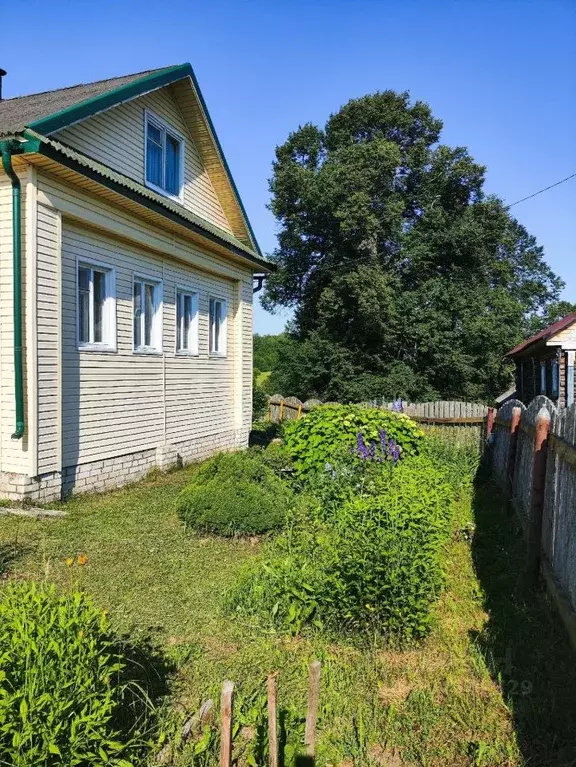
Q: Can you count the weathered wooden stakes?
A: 3